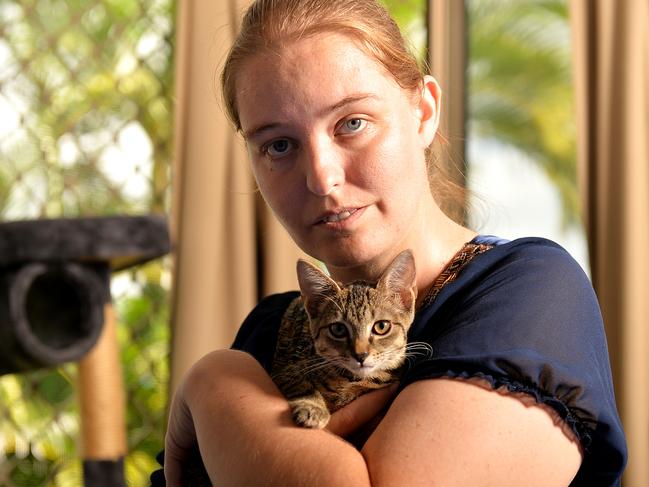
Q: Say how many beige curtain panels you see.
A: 2